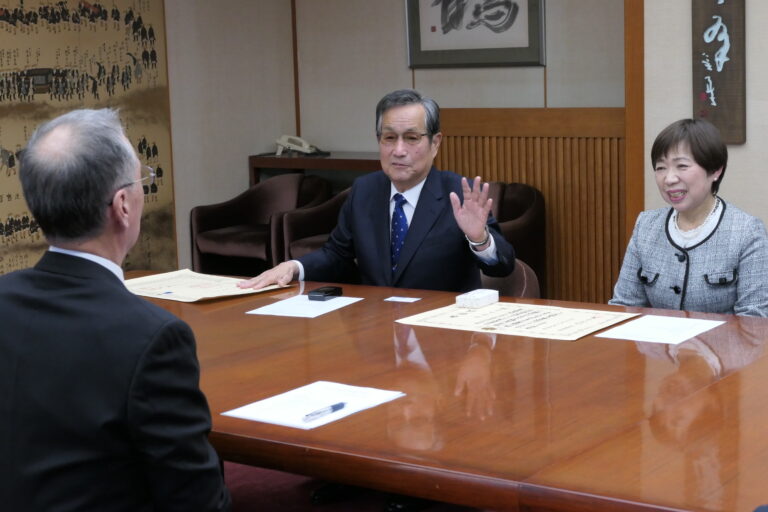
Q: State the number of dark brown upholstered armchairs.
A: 3